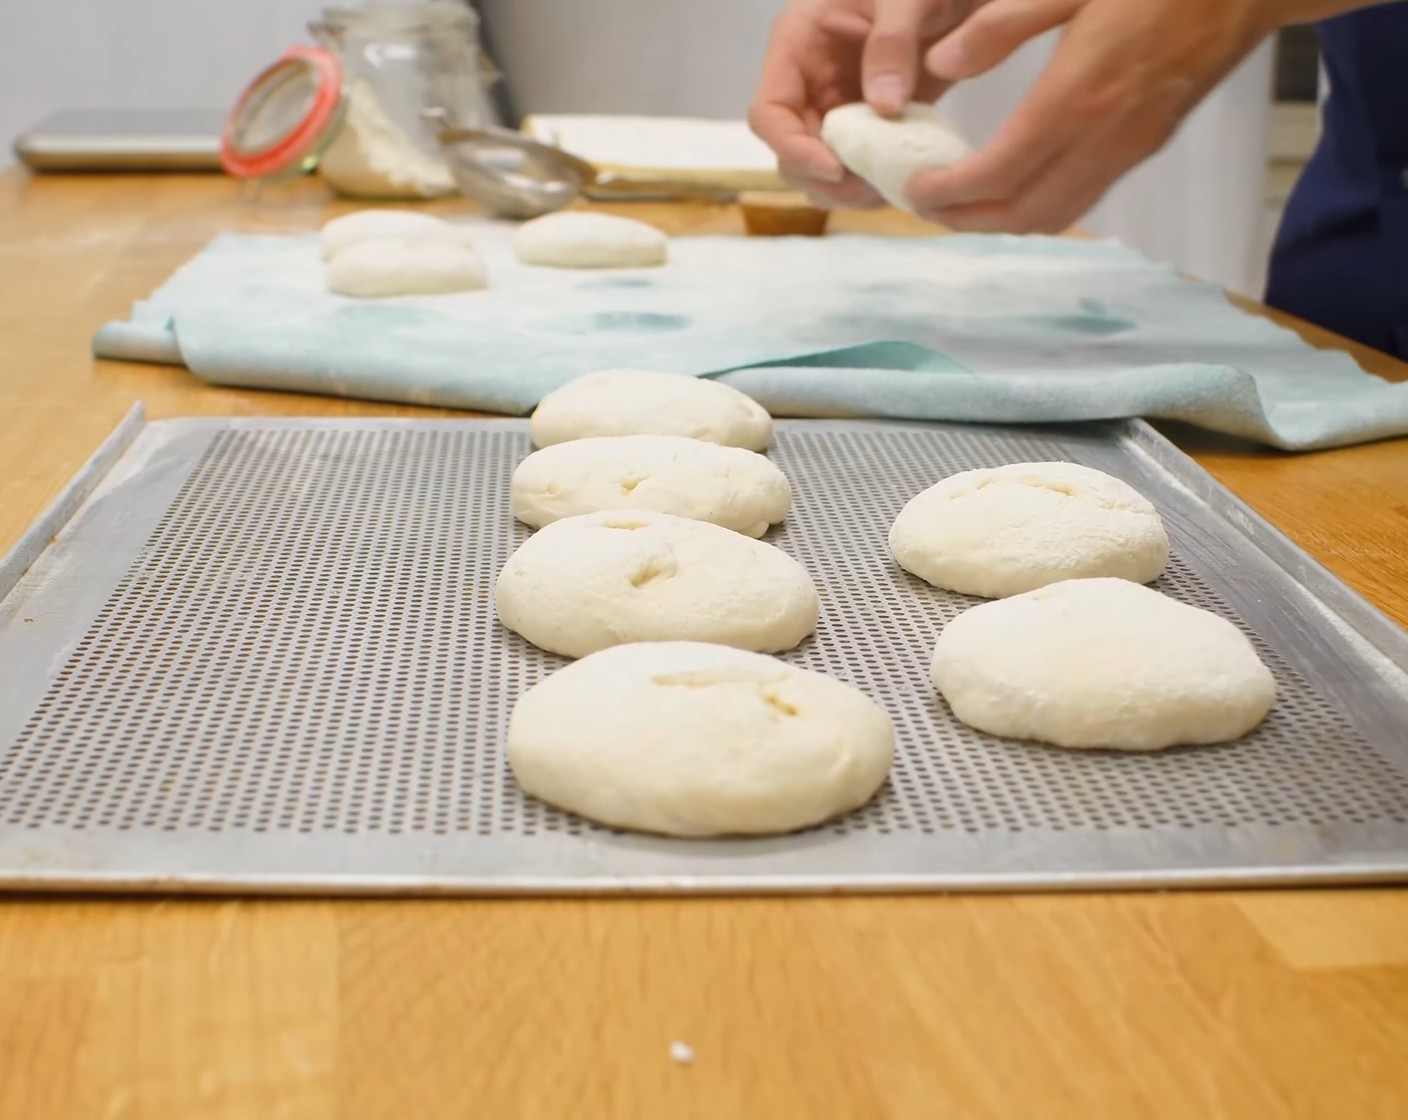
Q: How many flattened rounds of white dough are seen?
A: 10